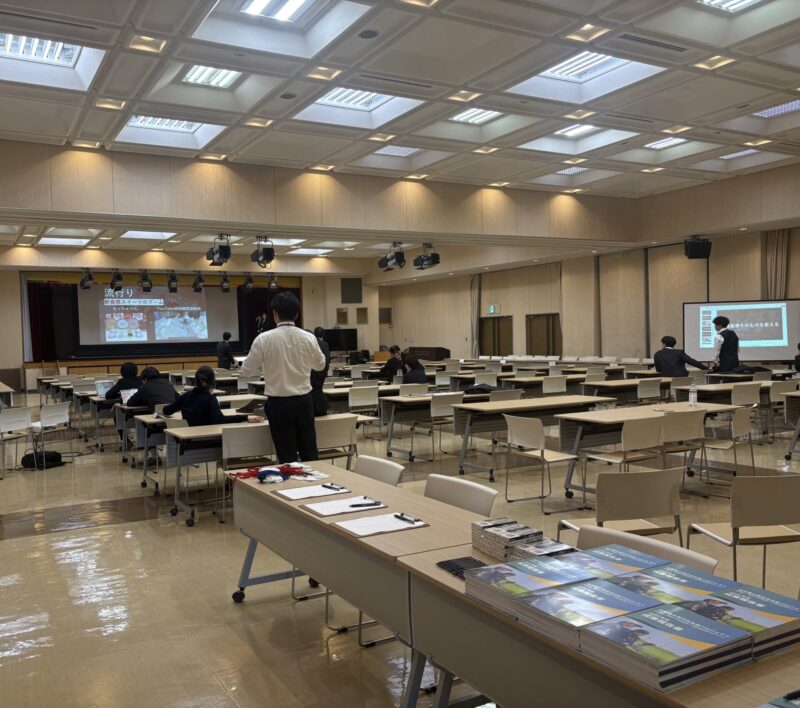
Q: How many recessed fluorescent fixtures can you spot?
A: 14